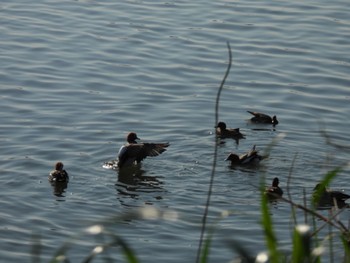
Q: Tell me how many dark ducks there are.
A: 7